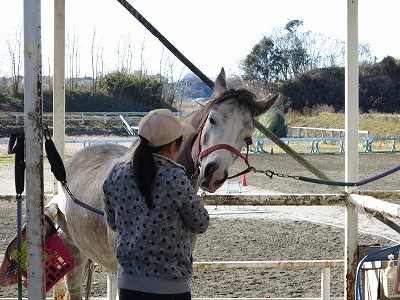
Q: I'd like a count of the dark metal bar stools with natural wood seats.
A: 0